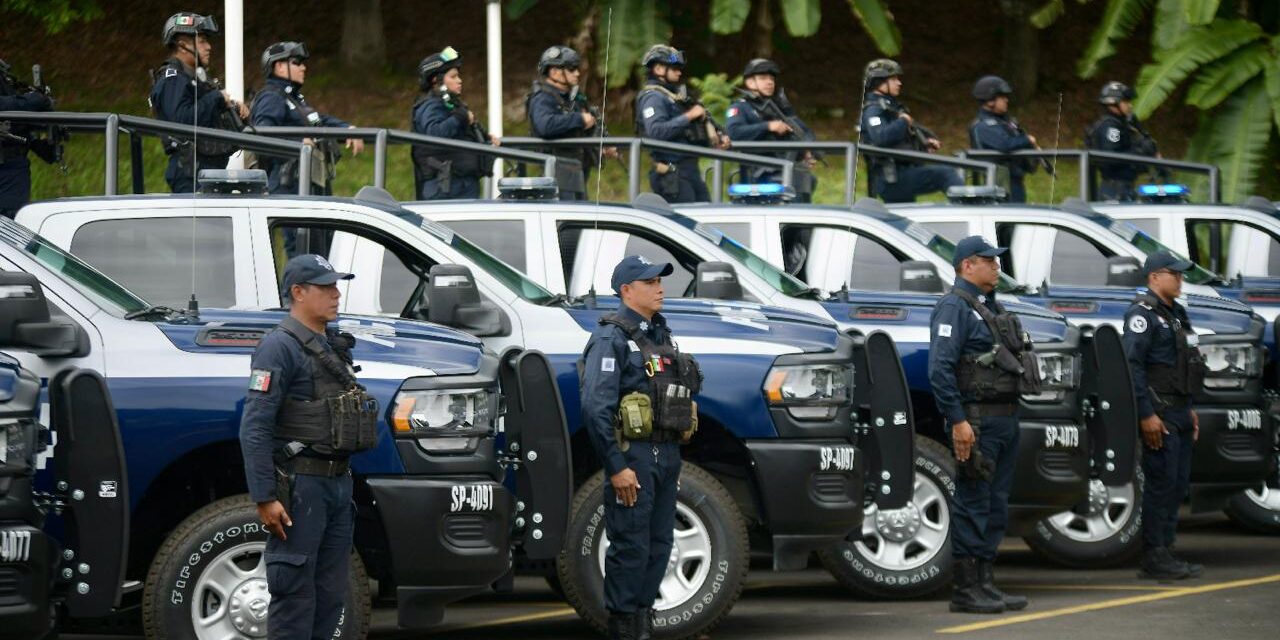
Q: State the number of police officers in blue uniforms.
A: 14